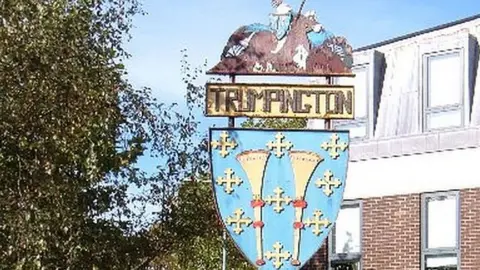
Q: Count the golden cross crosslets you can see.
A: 9